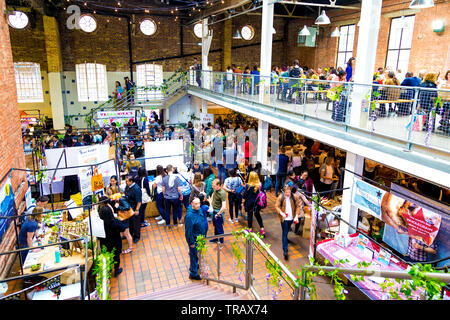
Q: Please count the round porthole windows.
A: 5